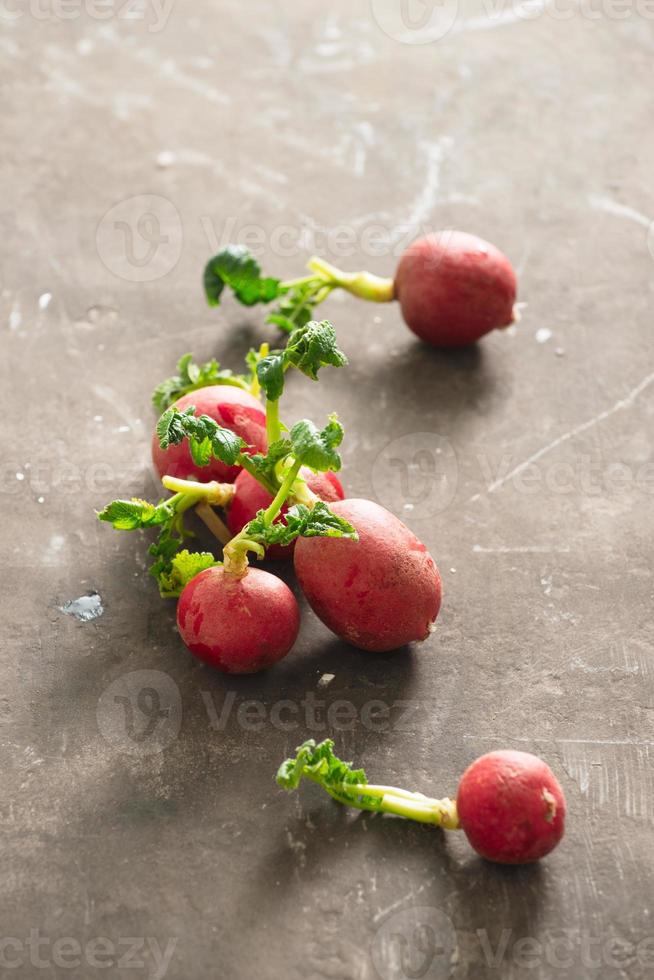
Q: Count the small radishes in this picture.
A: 6